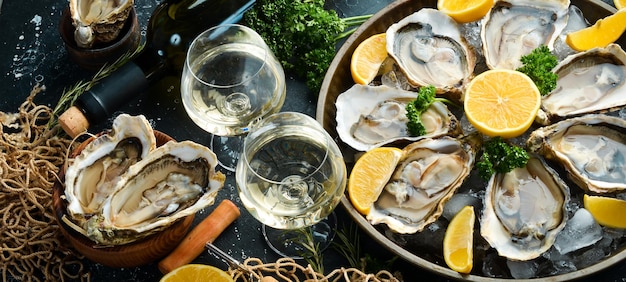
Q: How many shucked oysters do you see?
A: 10